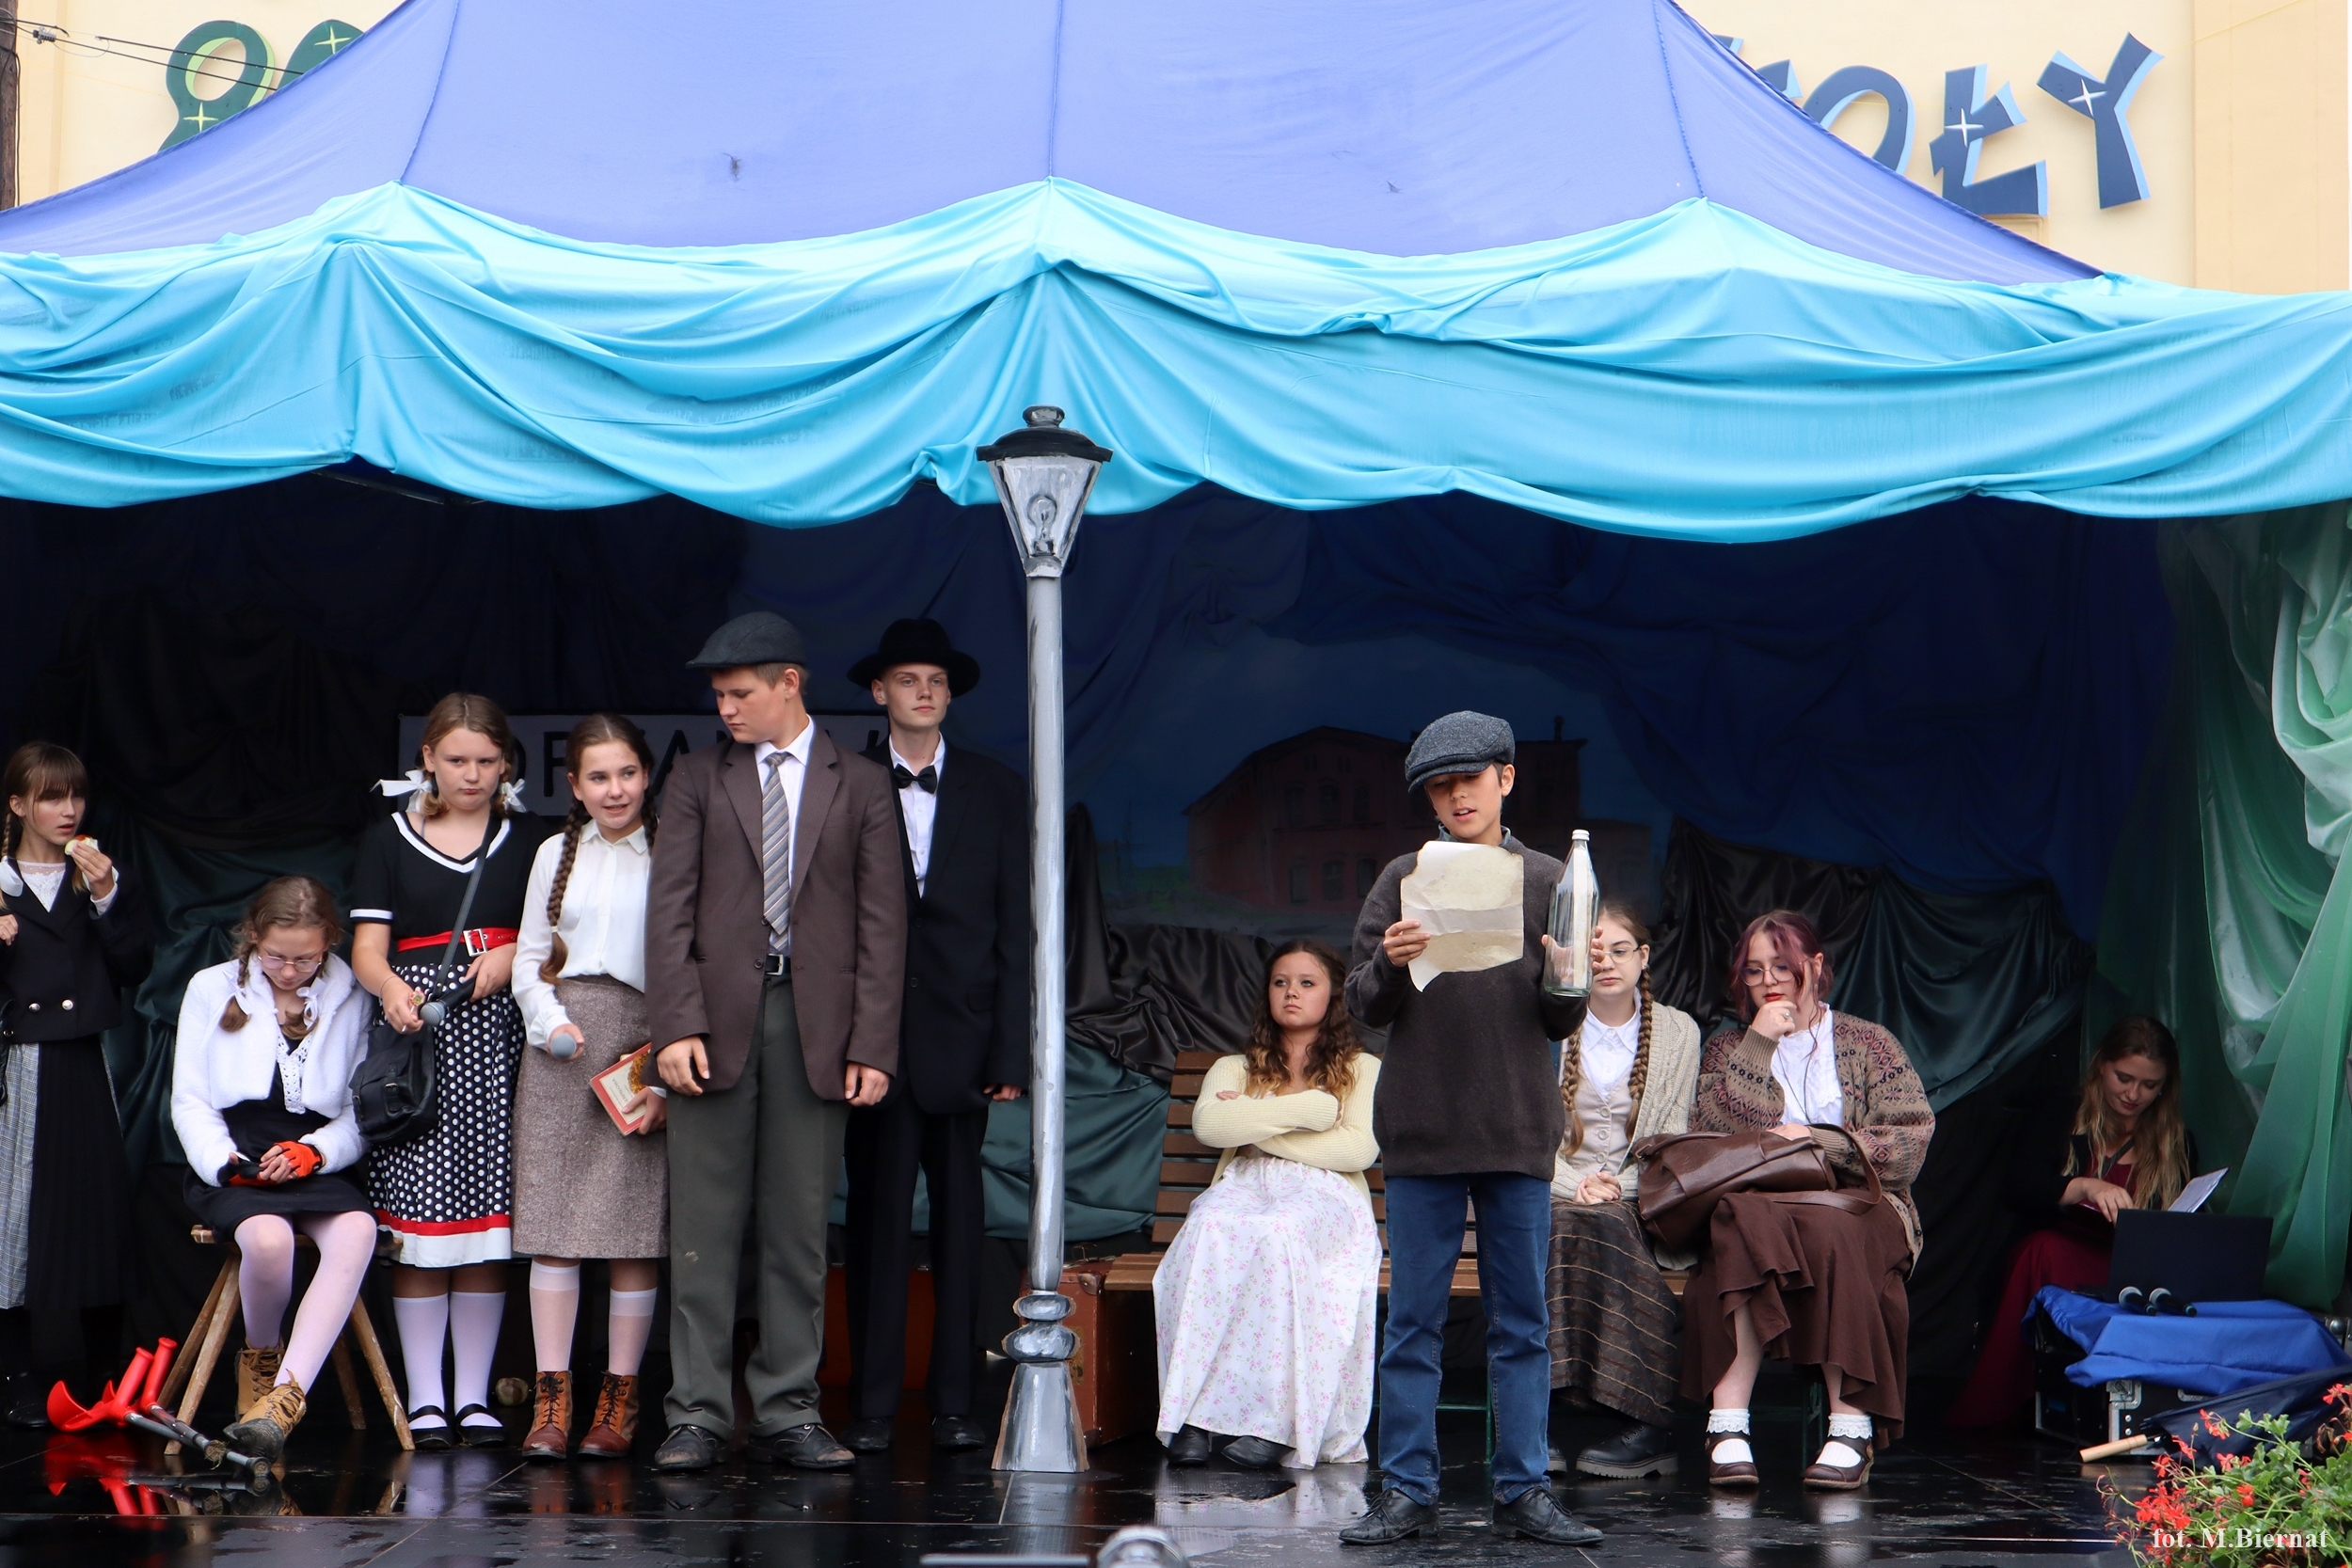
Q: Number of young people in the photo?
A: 11